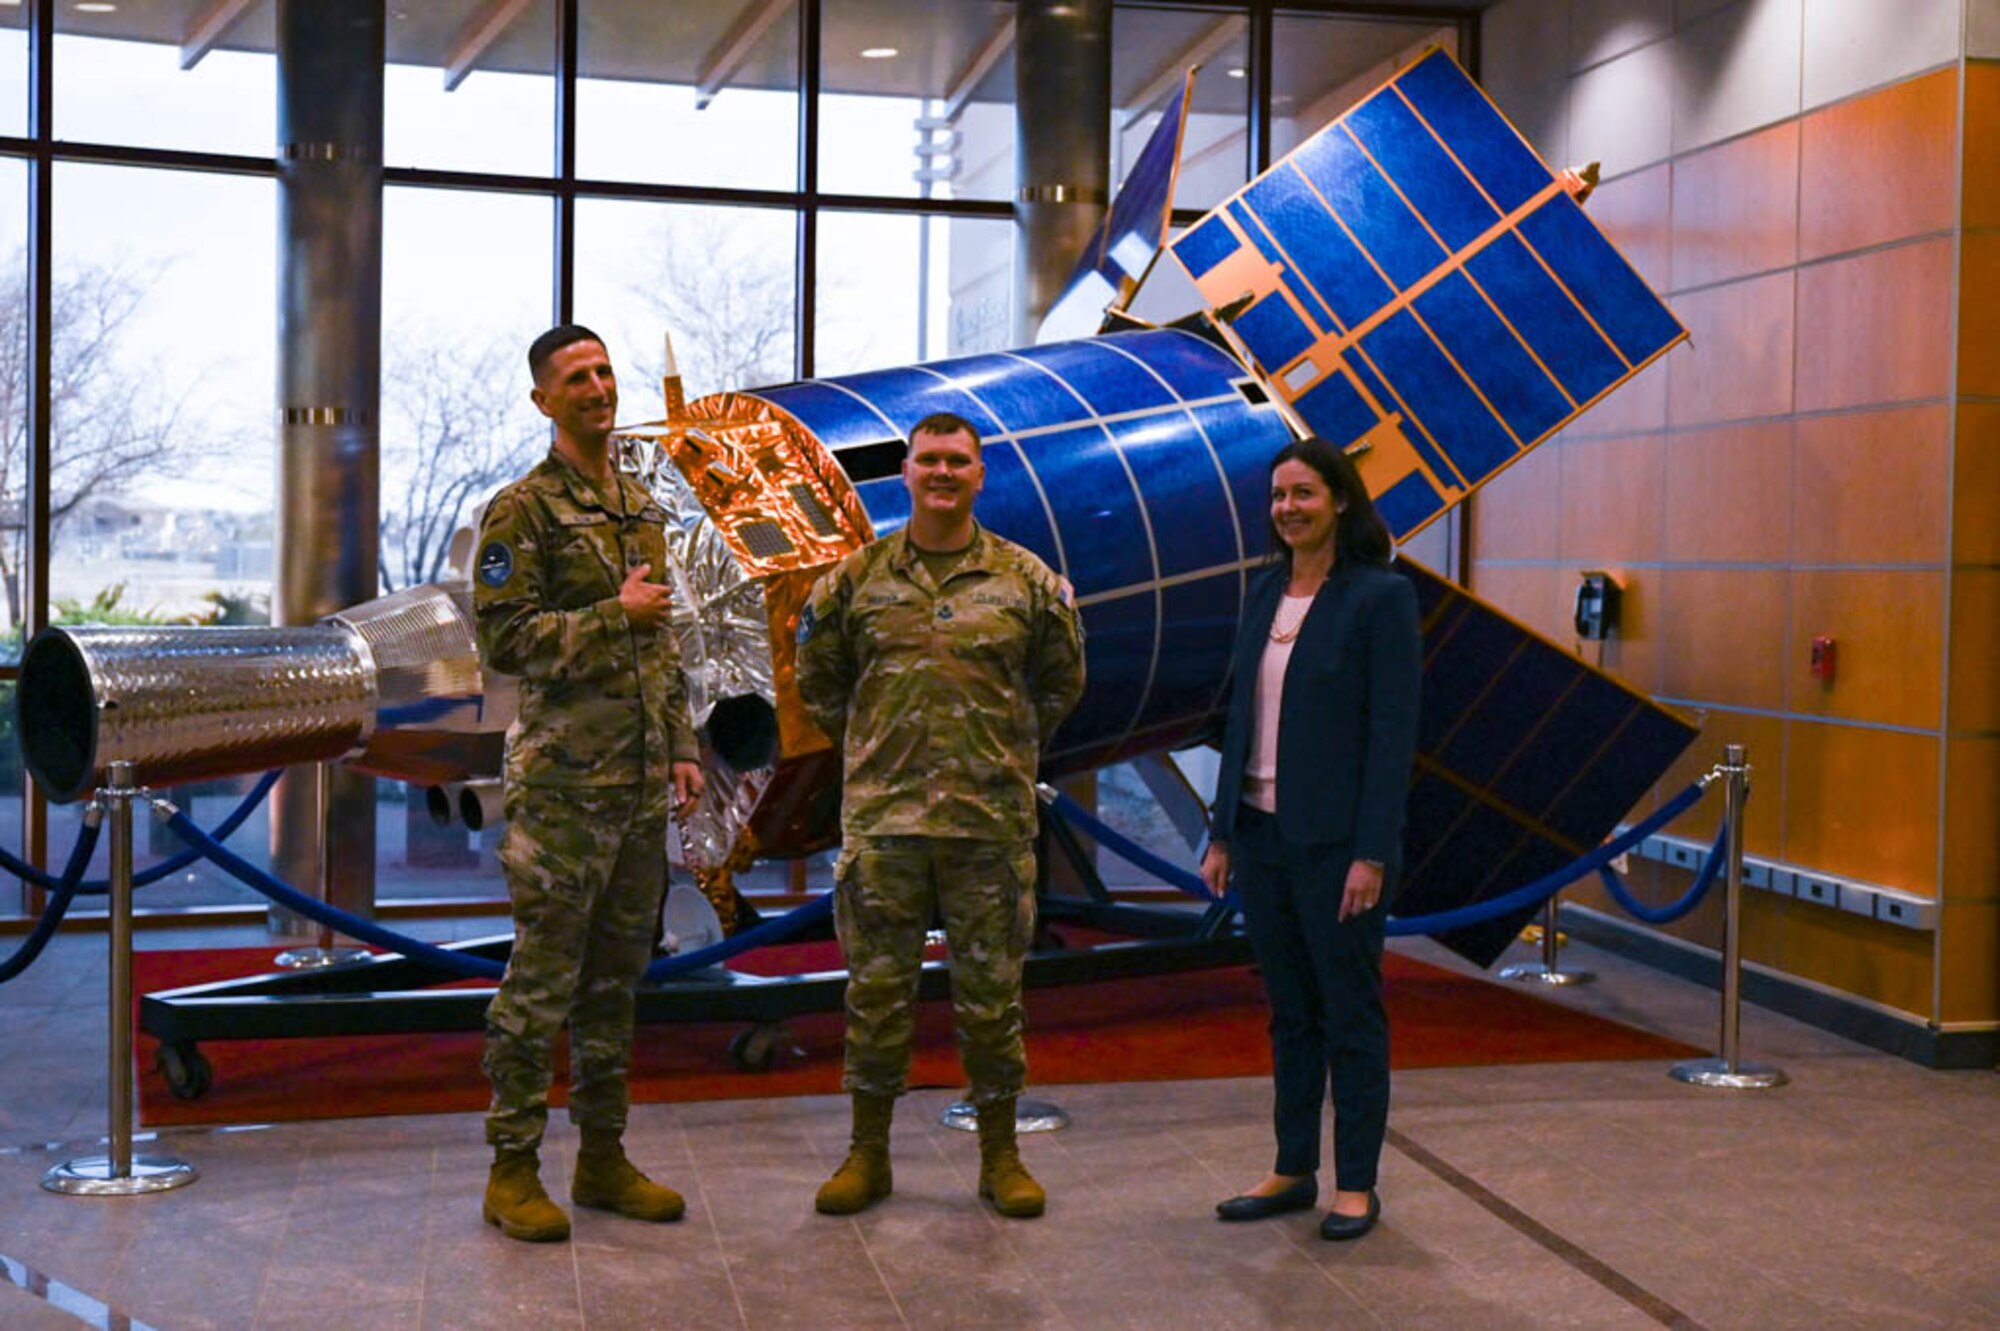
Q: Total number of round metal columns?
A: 2